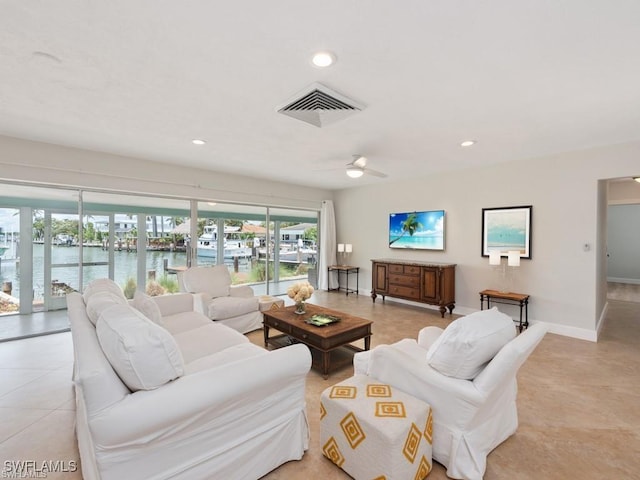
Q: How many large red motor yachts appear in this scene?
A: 0